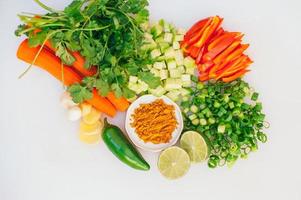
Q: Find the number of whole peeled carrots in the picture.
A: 2